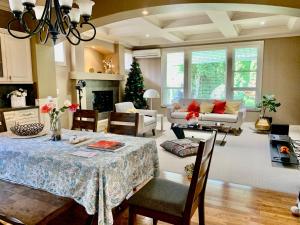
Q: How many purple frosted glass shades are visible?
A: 0